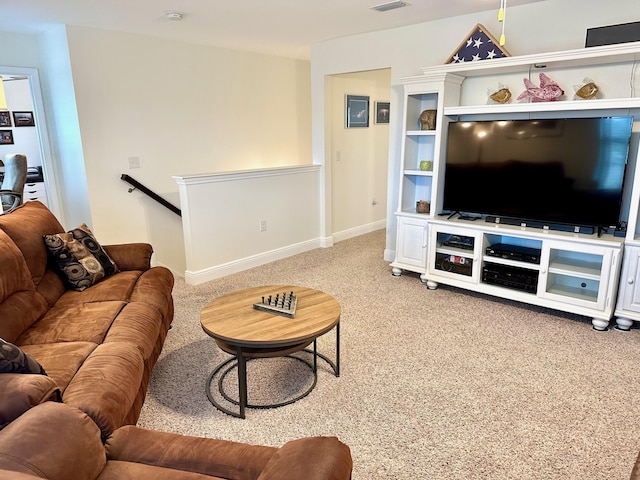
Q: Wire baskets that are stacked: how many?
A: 0